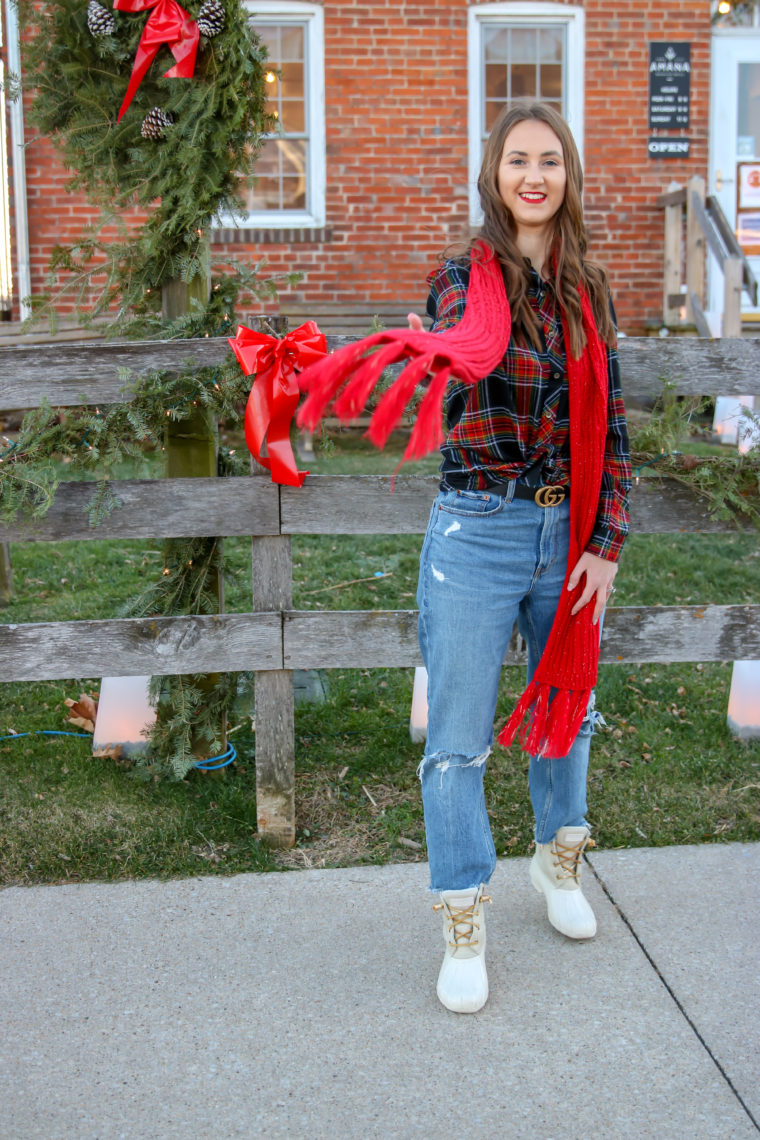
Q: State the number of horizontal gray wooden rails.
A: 3